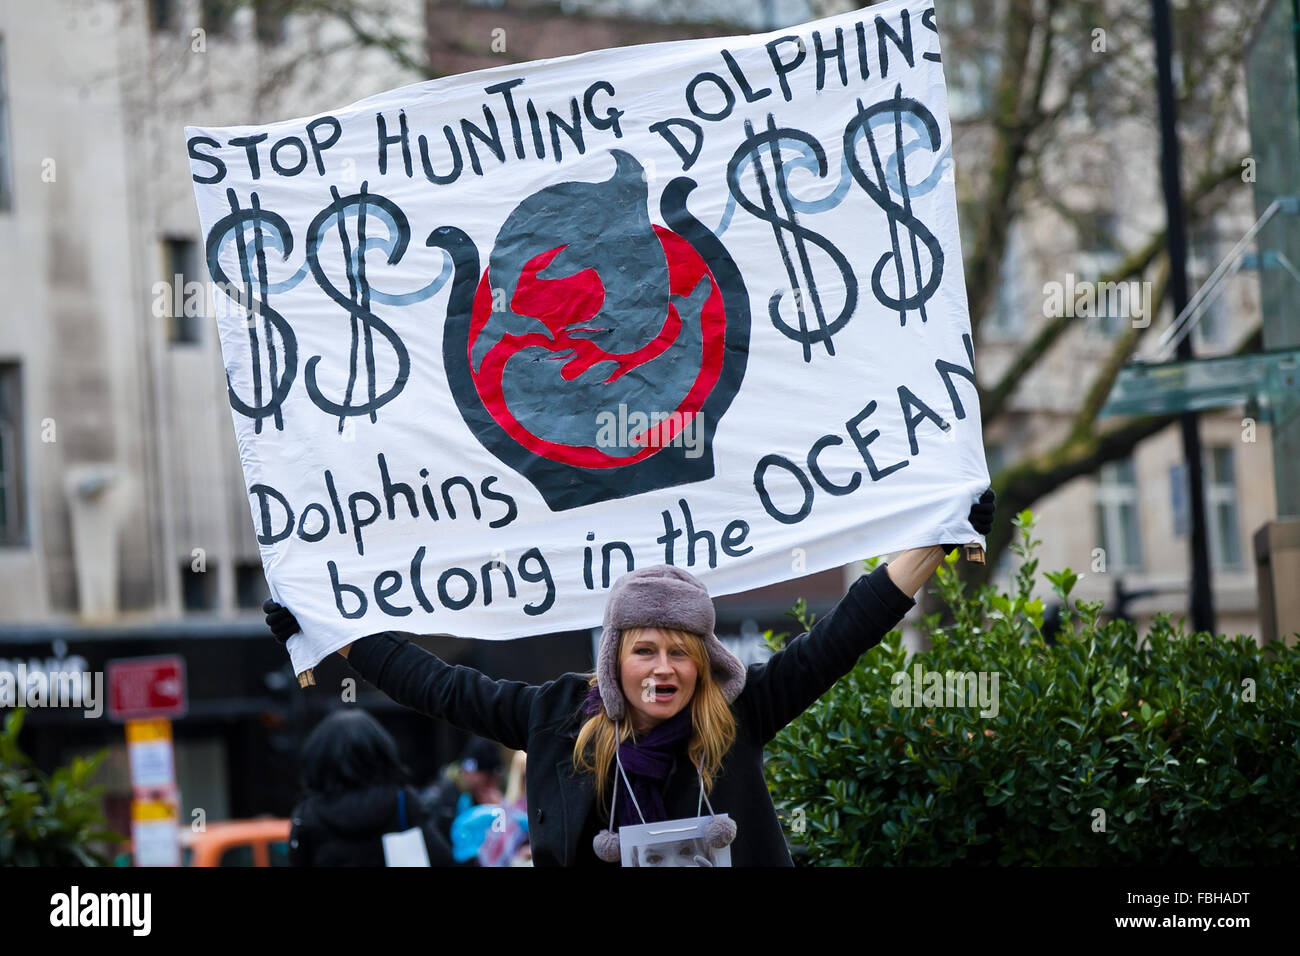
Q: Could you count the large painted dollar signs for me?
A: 4